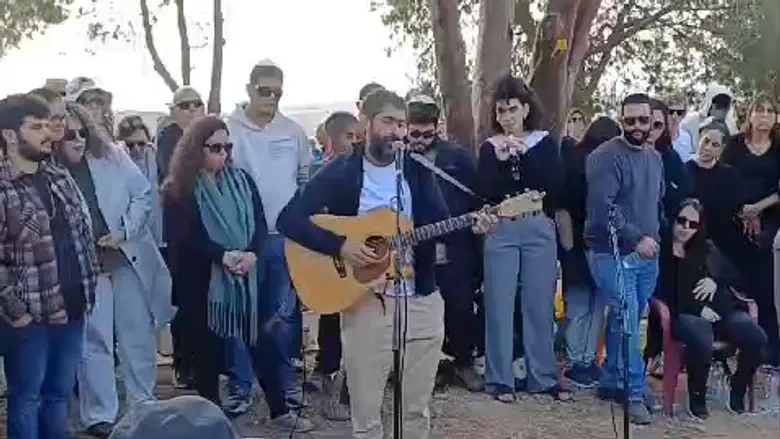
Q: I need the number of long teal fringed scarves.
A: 1